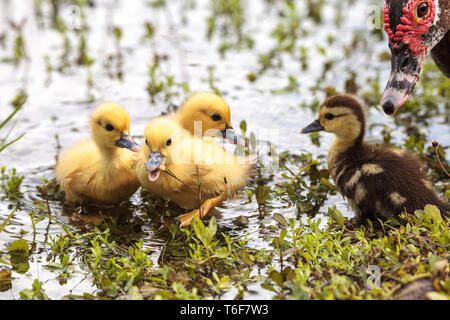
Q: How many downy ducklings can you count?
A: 4